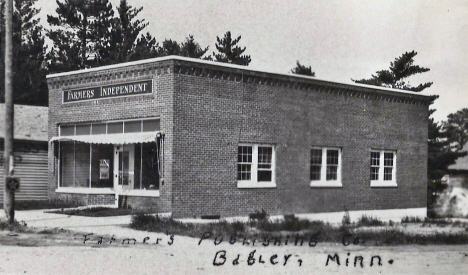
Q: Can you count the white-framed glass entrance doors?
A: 1